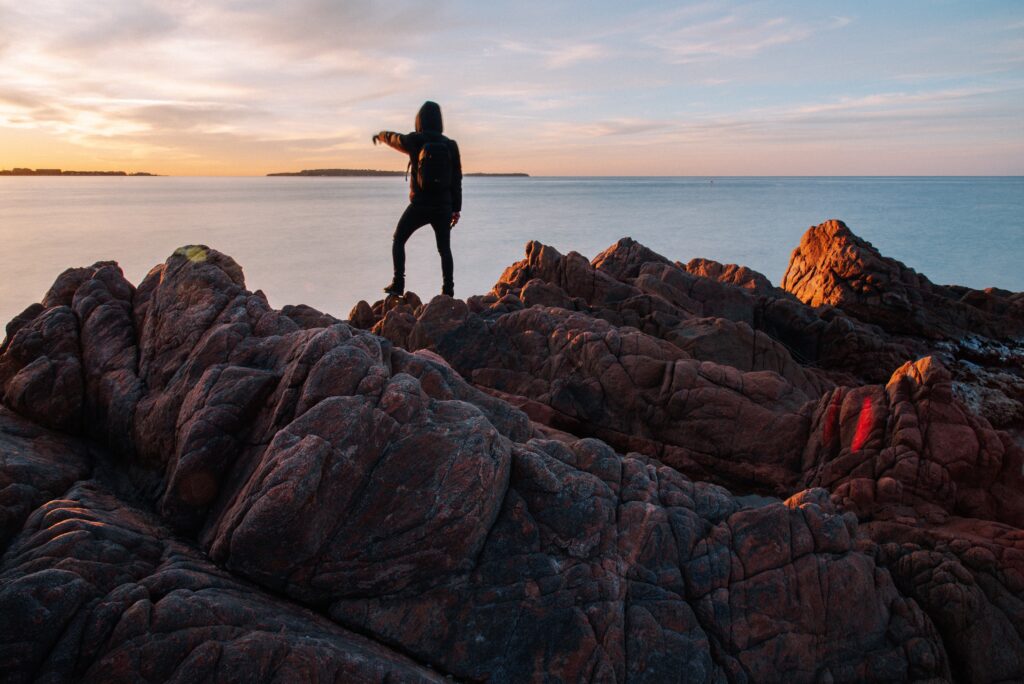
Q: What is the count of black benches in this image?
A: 0